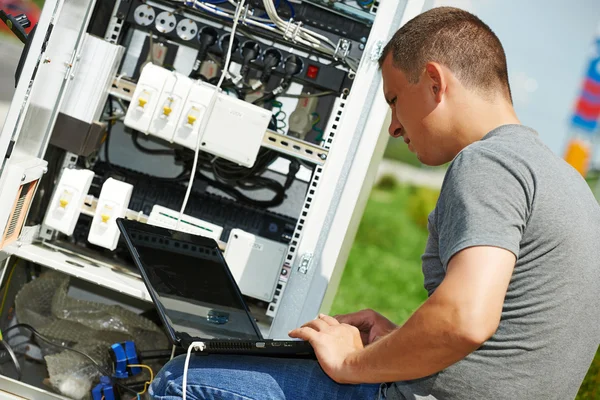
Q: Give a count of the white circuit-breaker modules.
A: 5